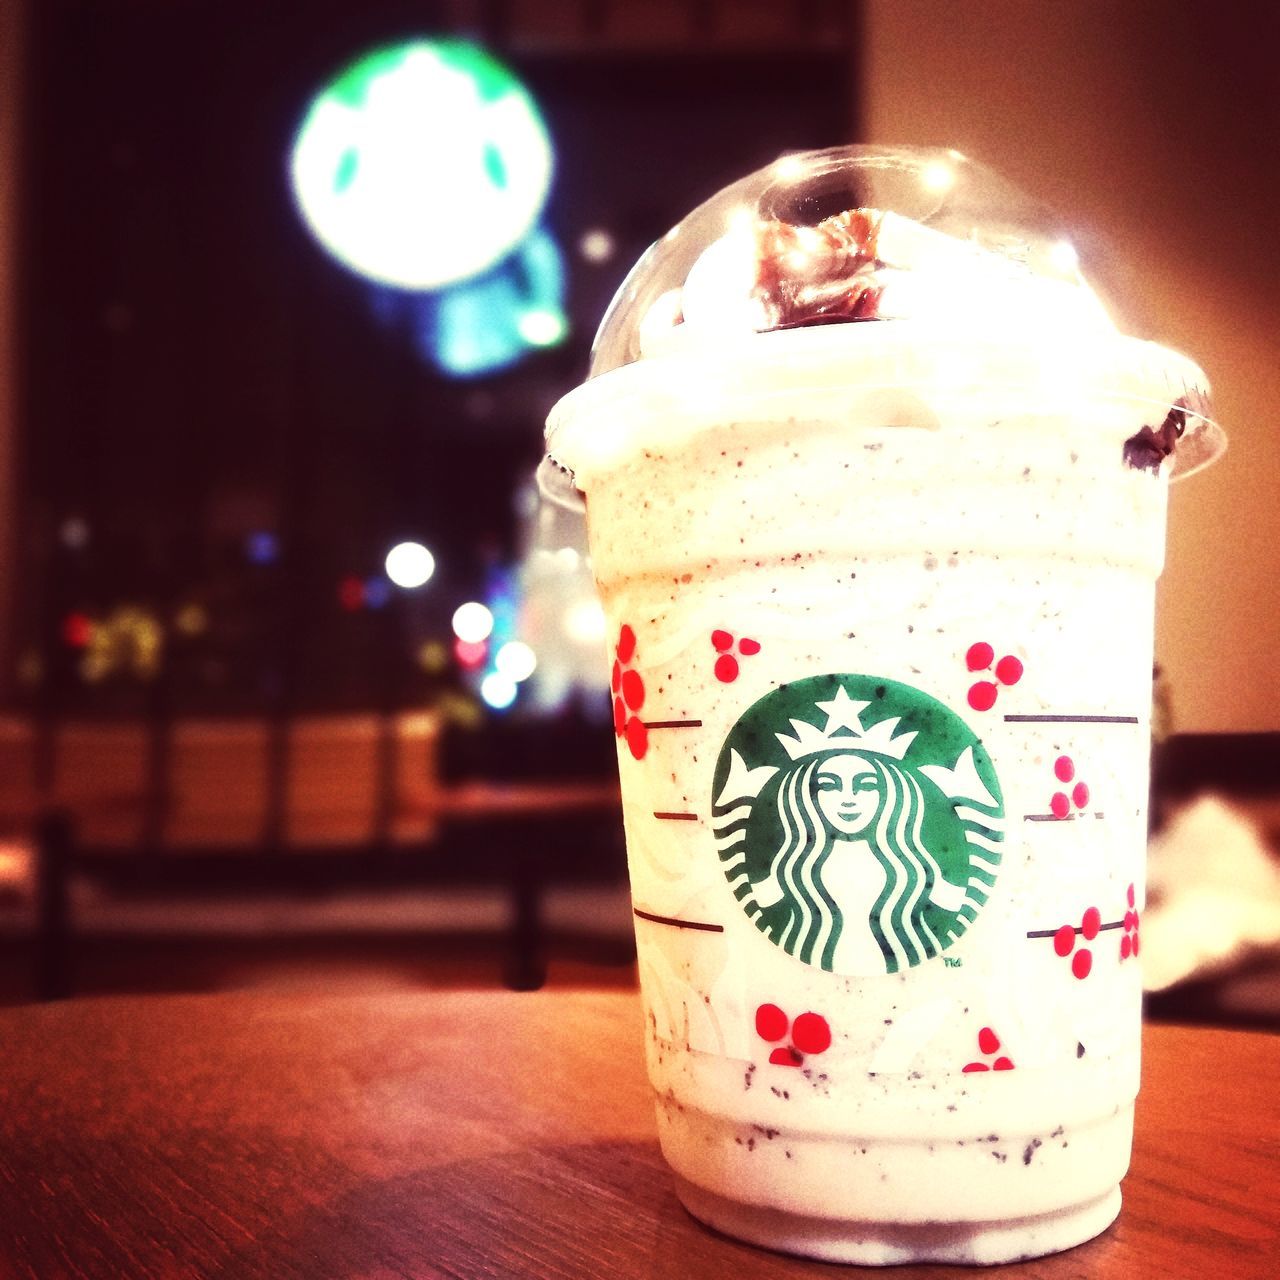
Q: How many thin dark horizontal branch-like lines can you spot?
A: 6